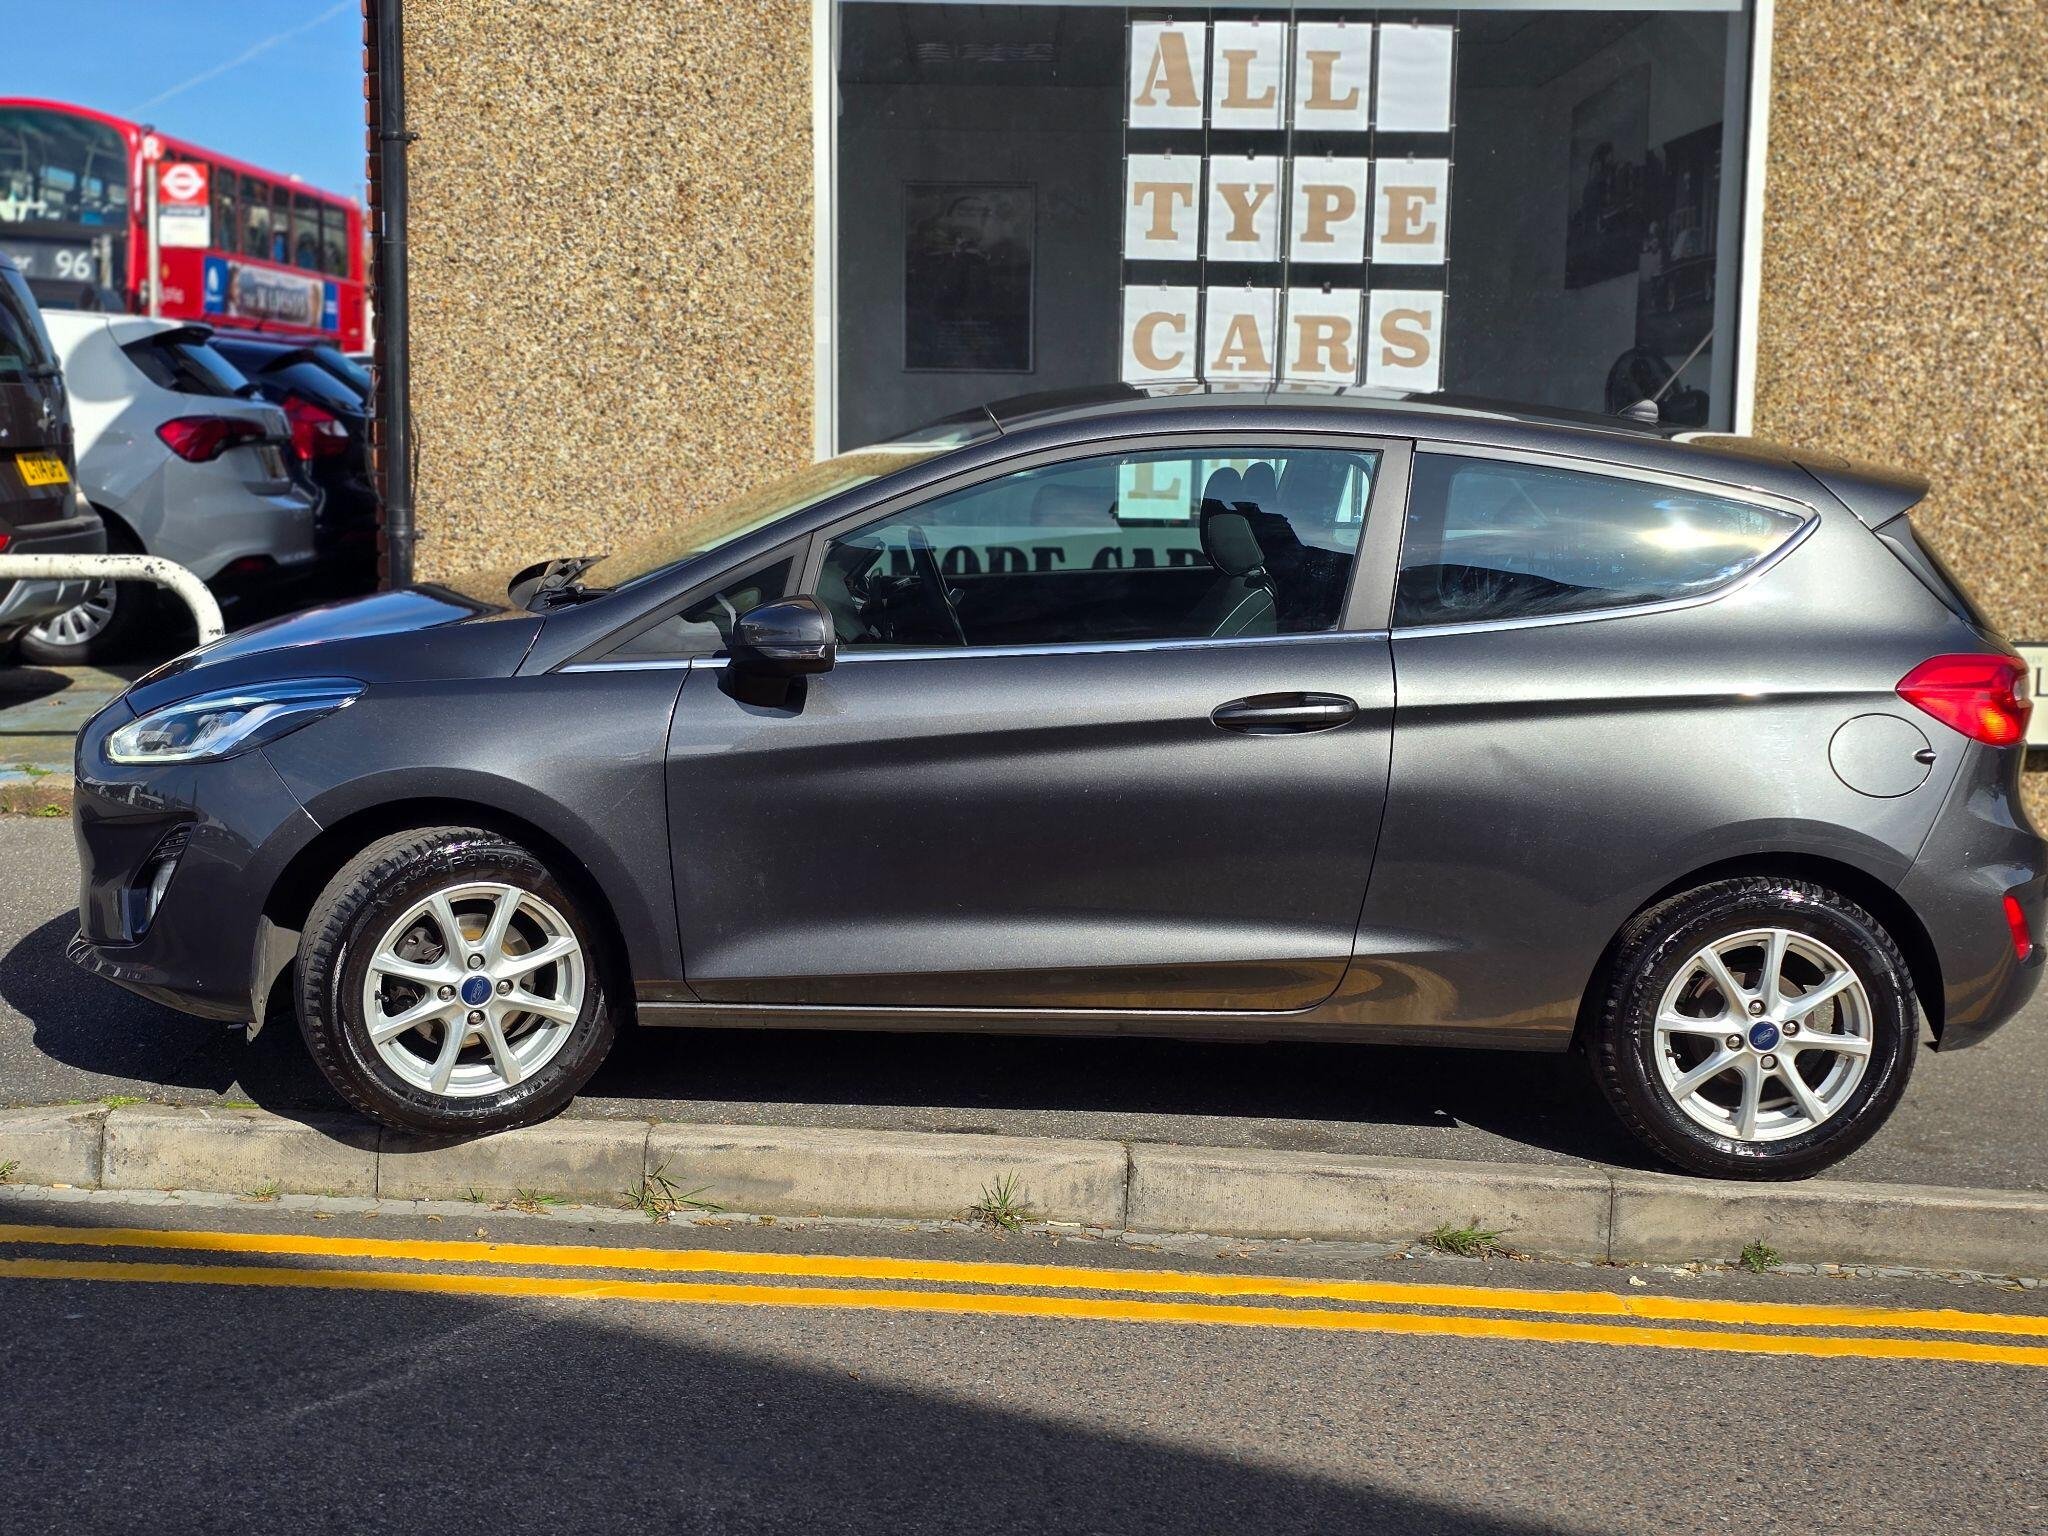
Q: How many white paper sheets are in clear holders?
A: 12